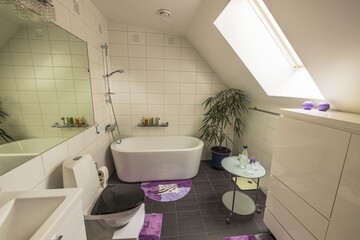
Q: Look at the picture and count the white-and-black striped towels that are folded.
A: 0